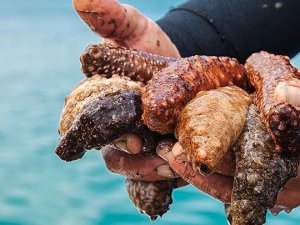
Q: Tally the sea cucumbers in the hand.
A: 8